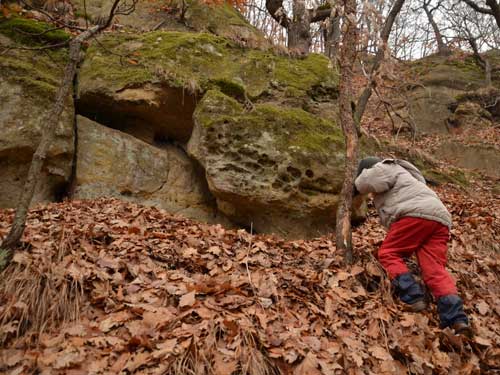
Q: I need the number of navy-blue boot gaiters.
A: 2